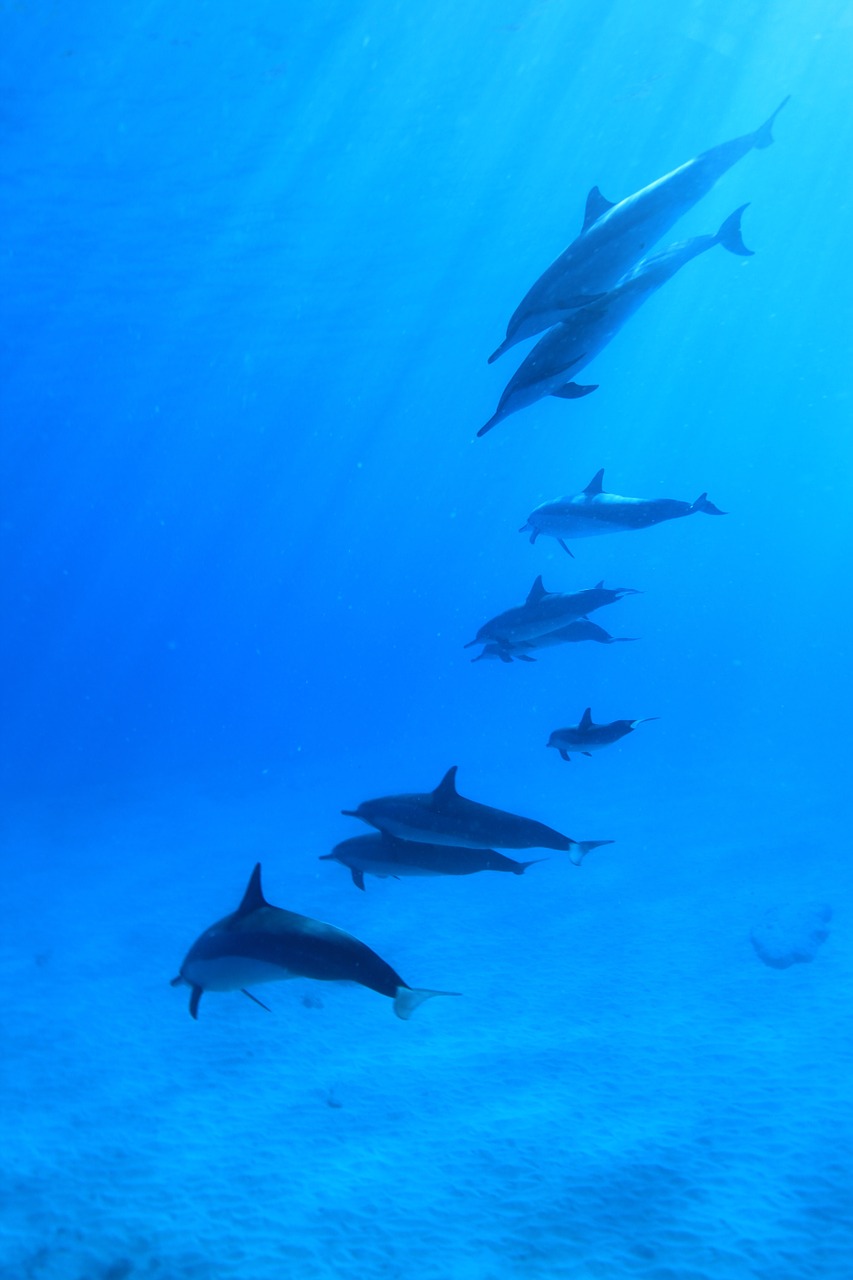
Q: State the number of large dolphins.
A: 8